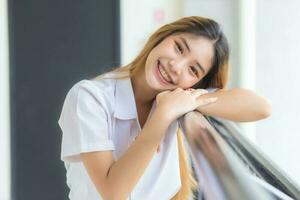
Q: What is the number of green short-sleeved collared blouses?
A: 0